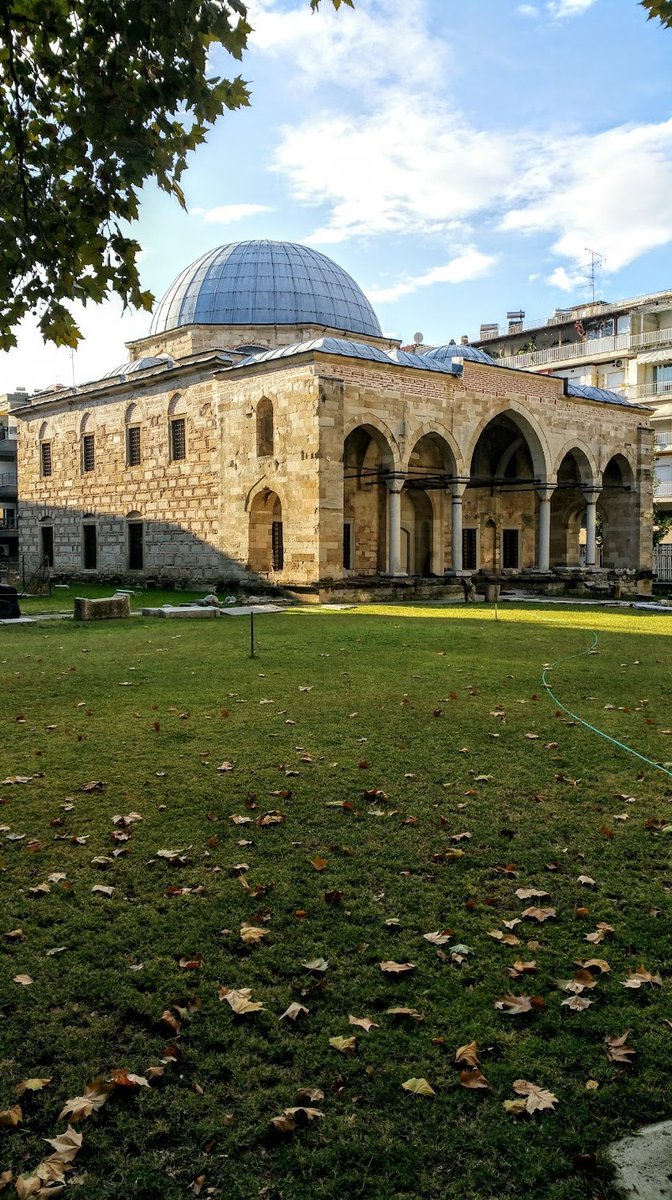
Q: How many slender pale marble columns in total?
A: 4